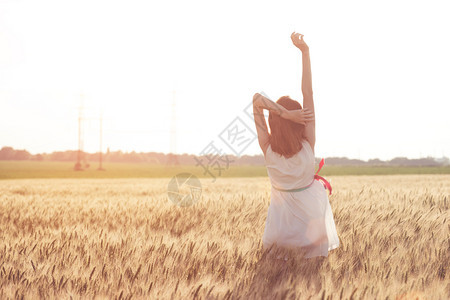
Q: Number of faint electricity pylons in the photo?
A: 3